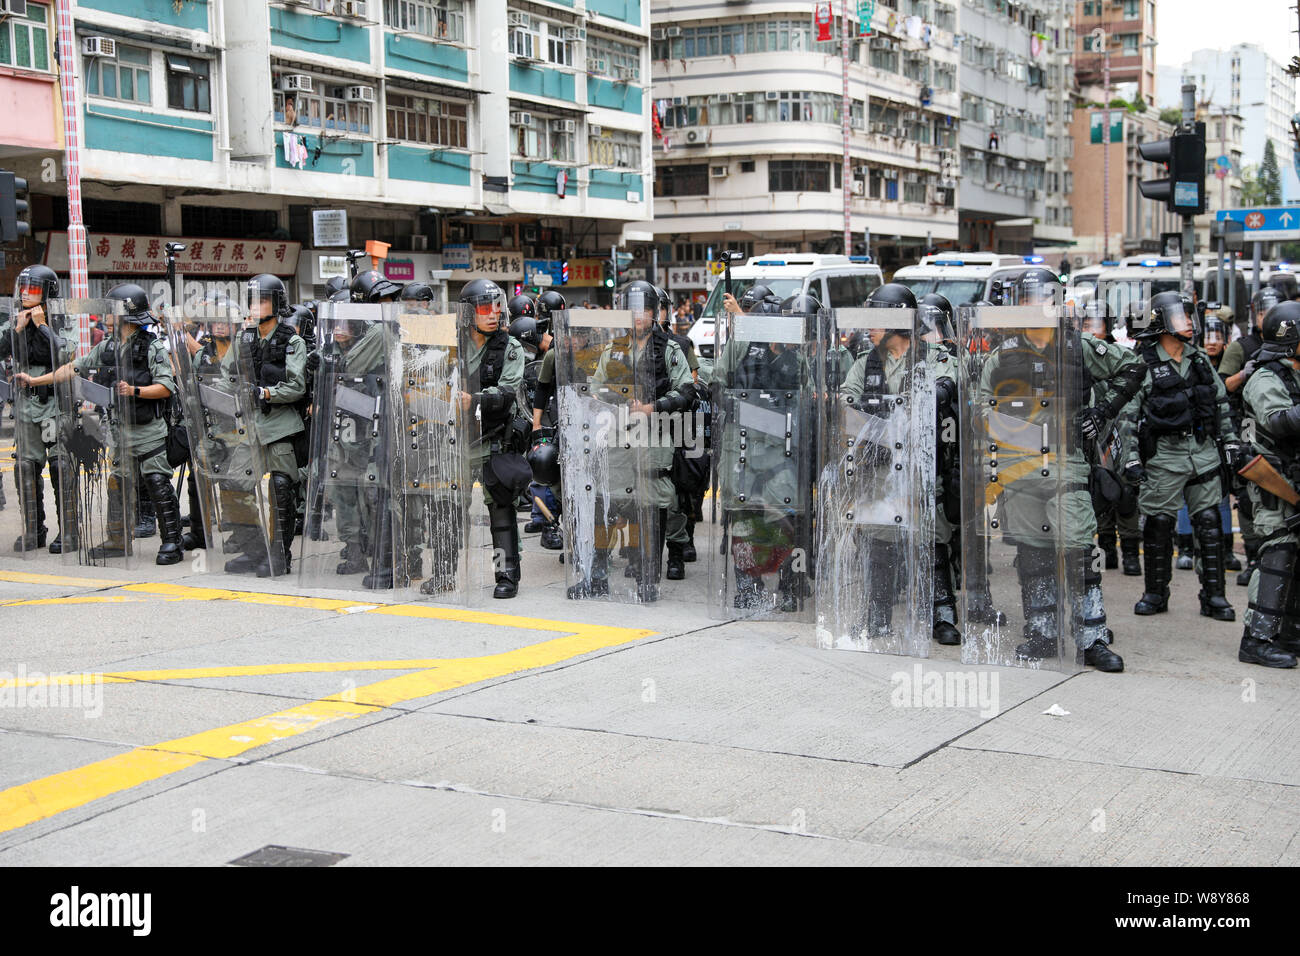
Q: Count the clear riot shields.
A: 9